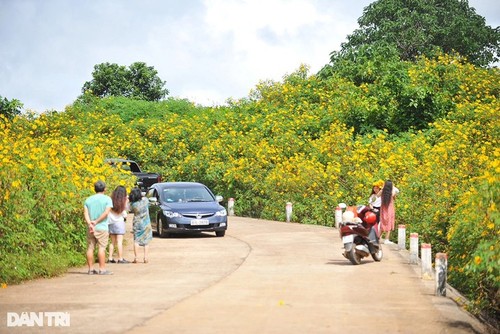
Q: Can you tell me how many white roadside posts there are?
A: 7